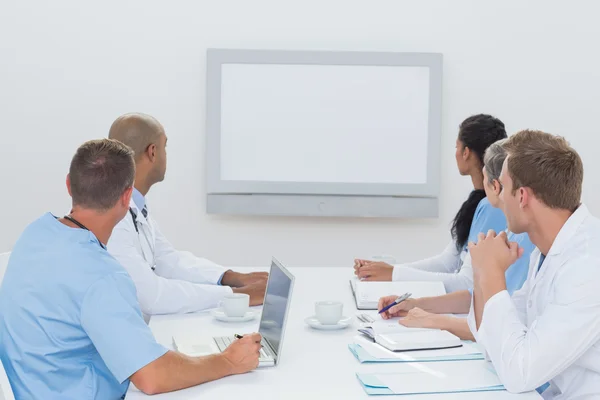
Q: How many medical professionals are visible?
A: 5